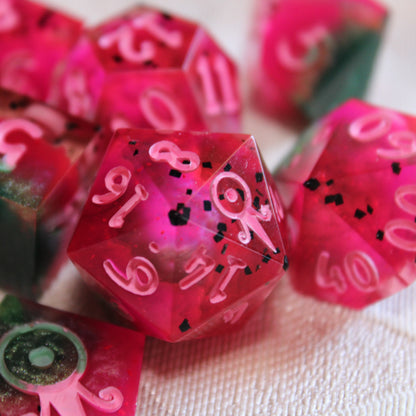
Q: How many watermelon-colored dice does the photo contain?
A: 7